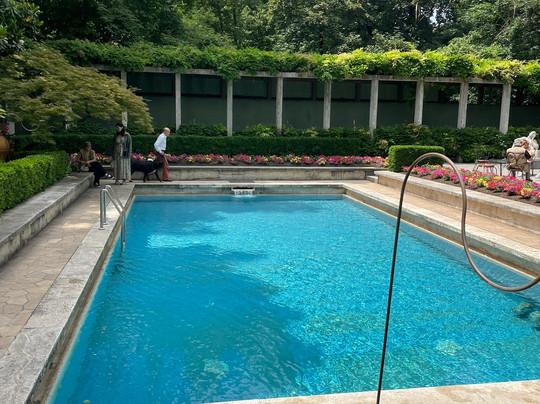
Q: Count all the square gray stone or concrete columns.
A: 9